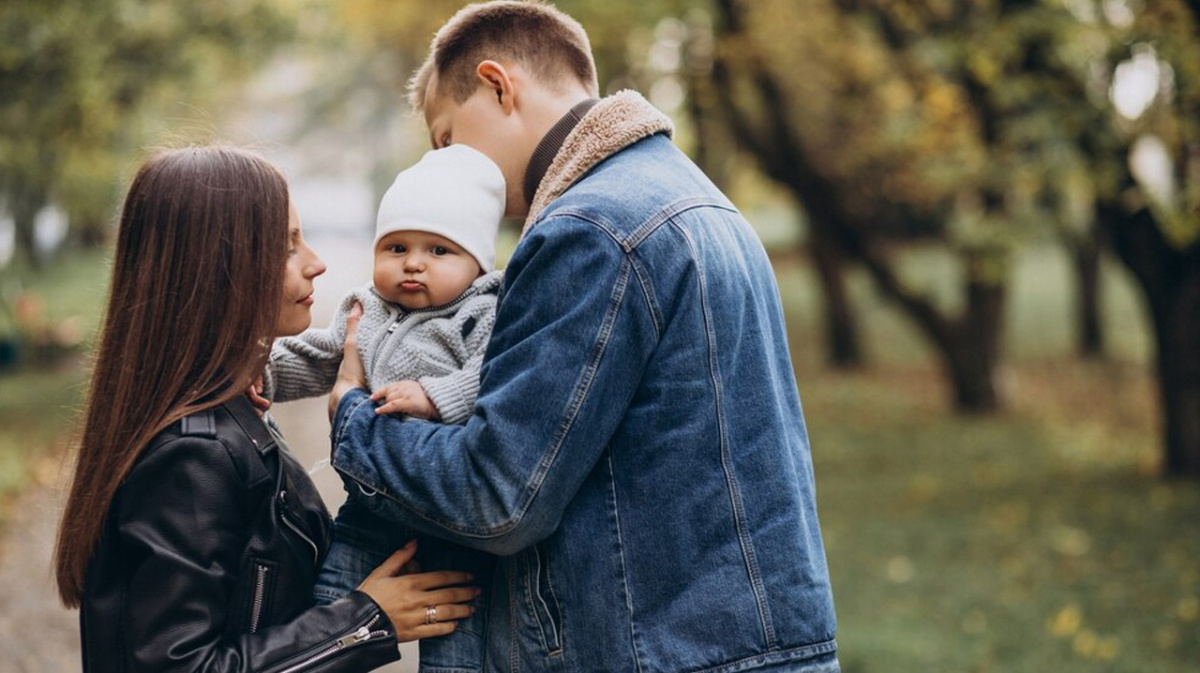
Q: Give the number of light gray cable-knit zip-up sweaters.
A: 1